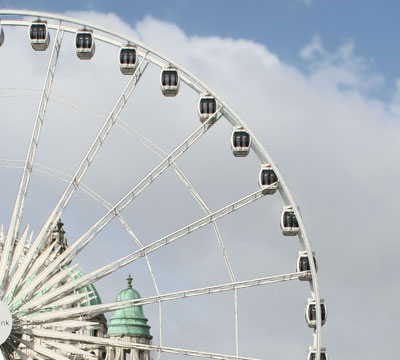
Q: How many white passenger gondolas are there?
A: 12